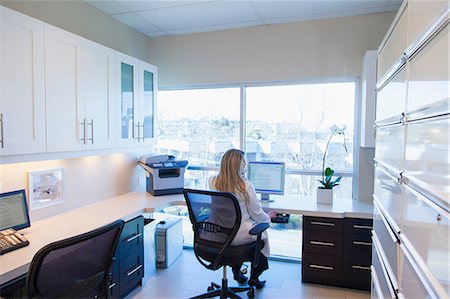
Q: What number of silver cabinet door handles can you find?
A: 5